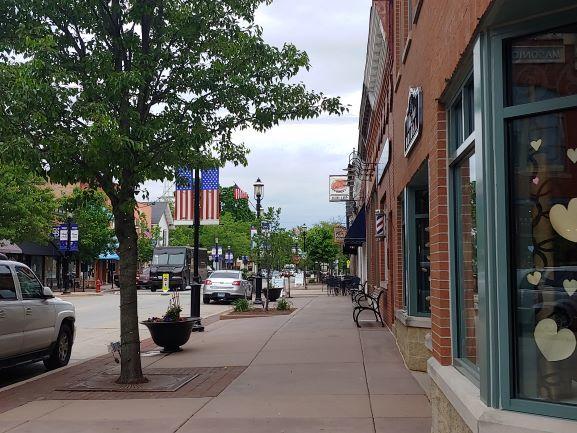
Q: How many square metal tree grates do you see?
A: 1